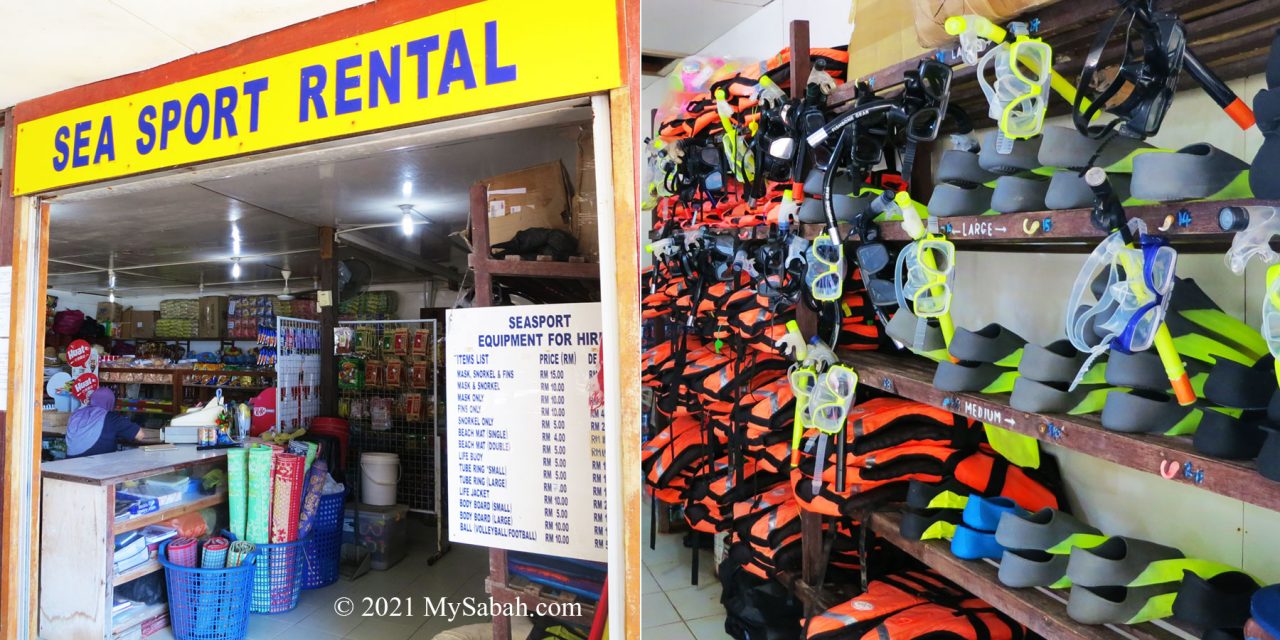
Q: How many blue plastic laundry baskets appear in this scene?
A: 3